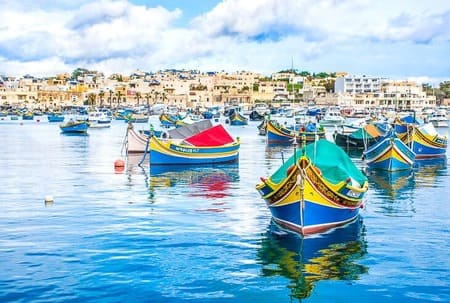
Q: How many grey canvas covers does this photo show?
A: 1